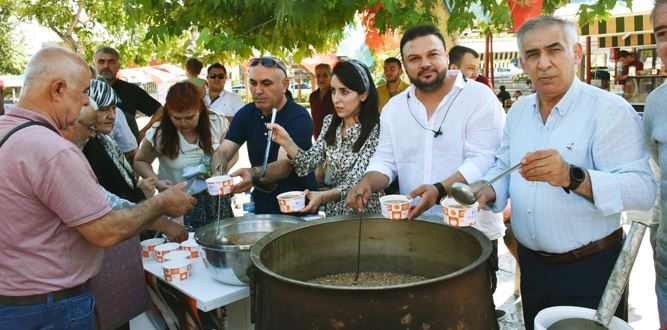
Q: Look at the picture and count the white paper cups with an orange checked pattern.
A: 9